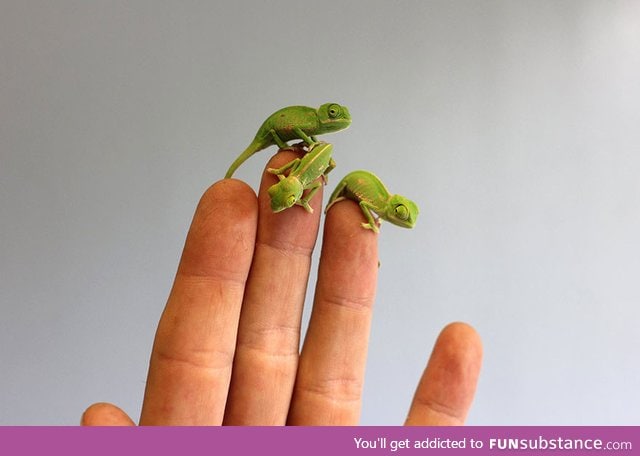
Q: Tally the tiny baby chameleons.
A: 3